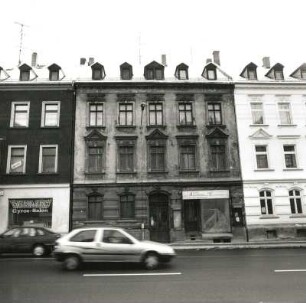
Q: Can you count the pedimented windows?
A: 4